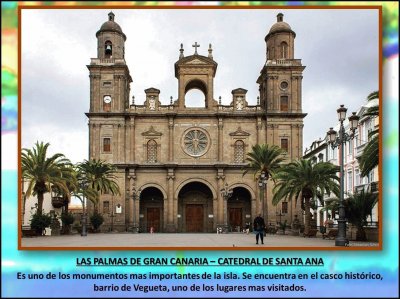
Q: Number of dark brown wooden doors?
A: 3